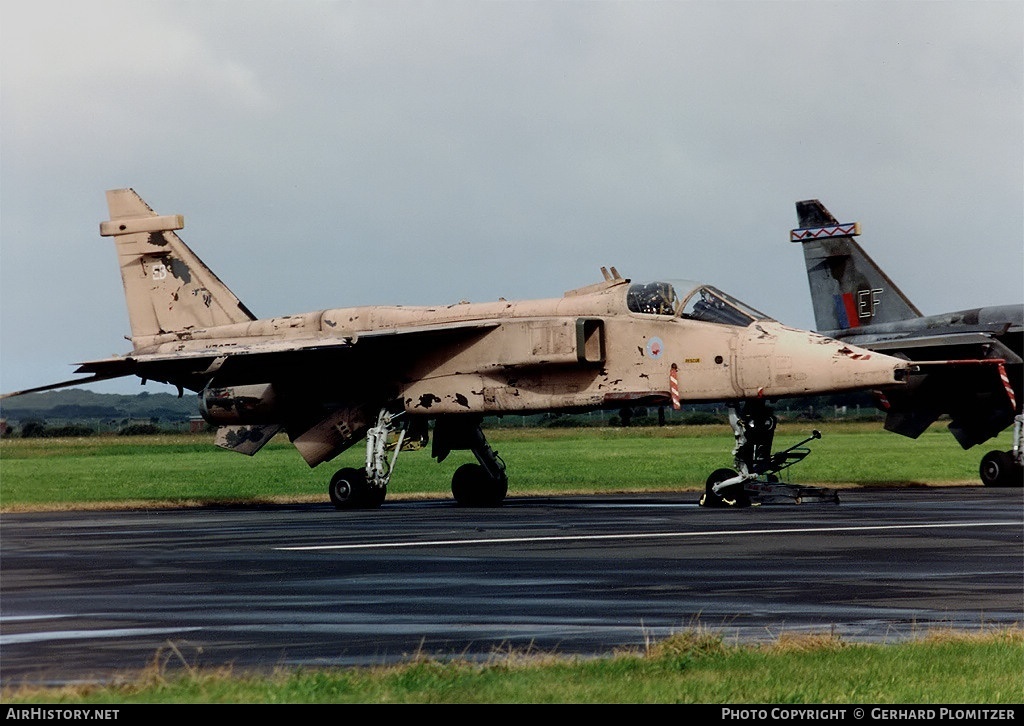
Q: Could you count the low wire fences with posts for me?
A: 1